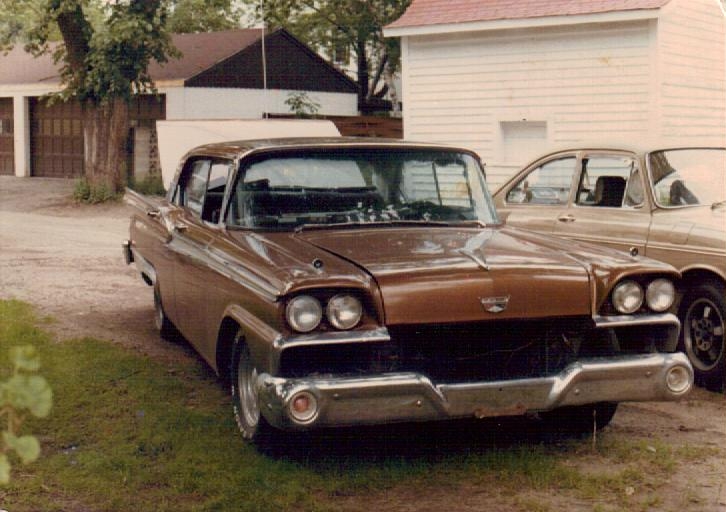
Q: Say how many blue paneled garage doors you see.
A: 0